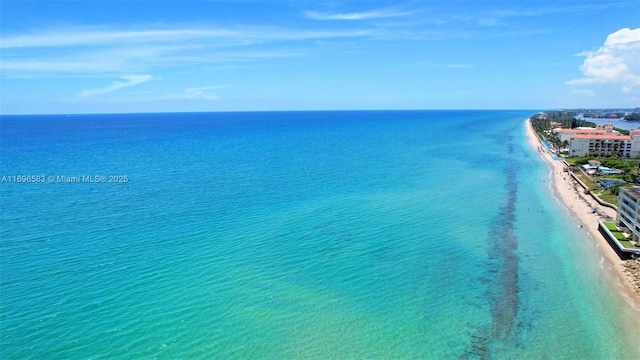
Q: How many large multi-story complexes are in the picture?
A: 2